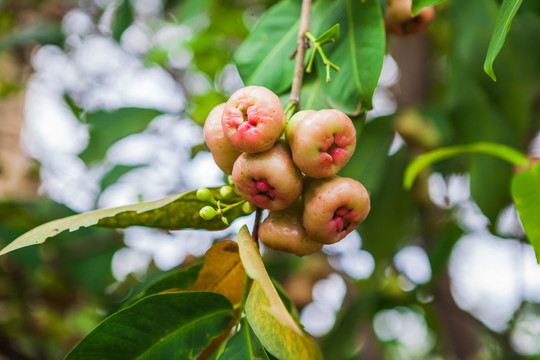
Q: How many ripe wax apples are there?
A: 6